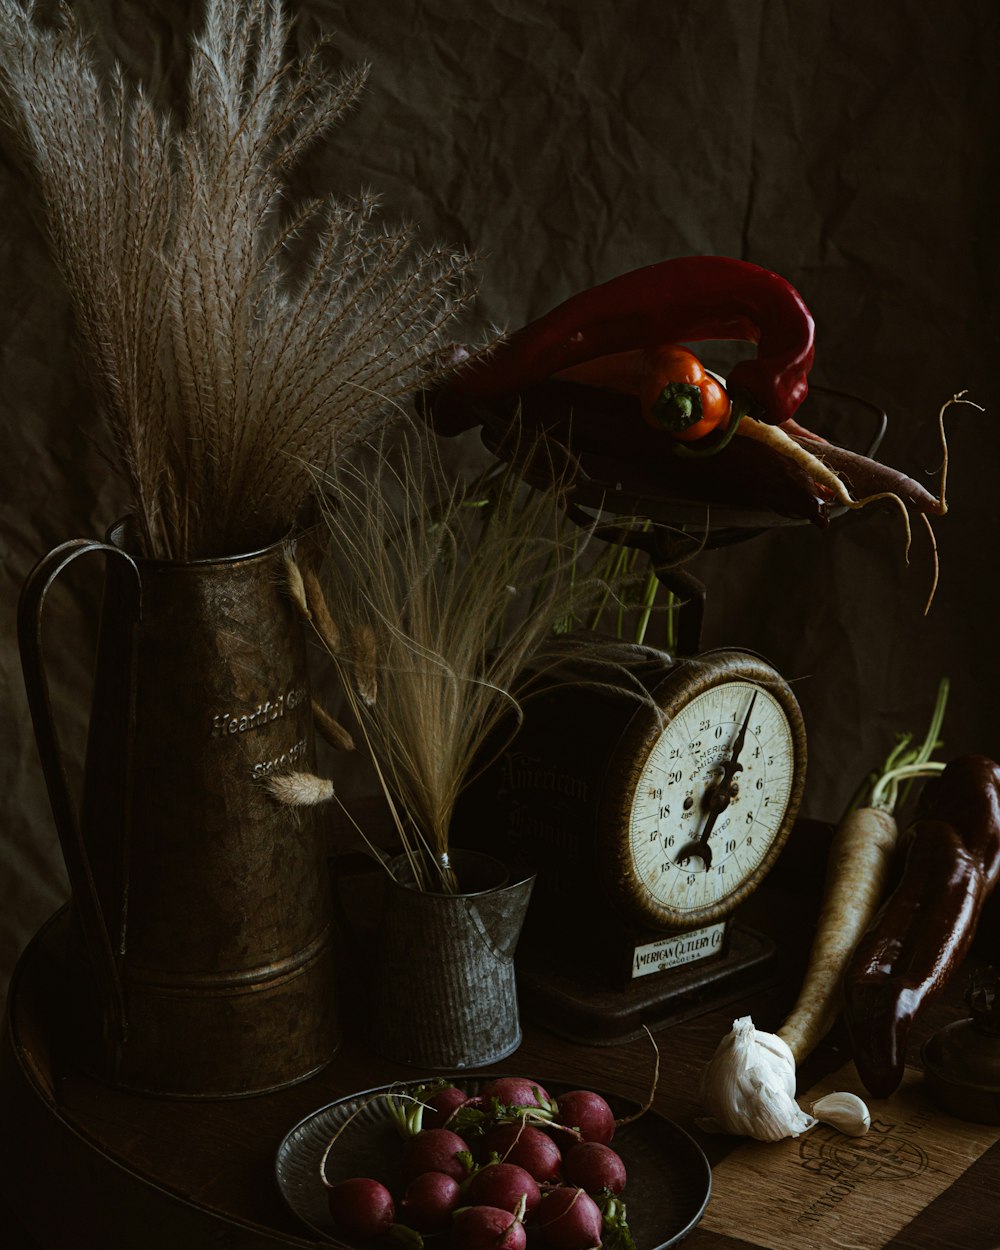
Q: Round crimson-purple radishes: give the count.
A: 11